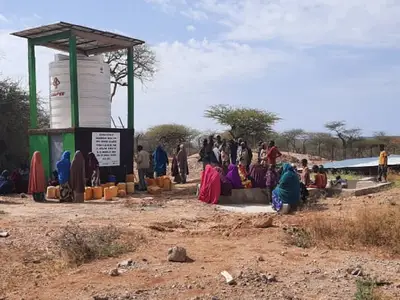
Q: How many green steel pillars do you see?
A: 3